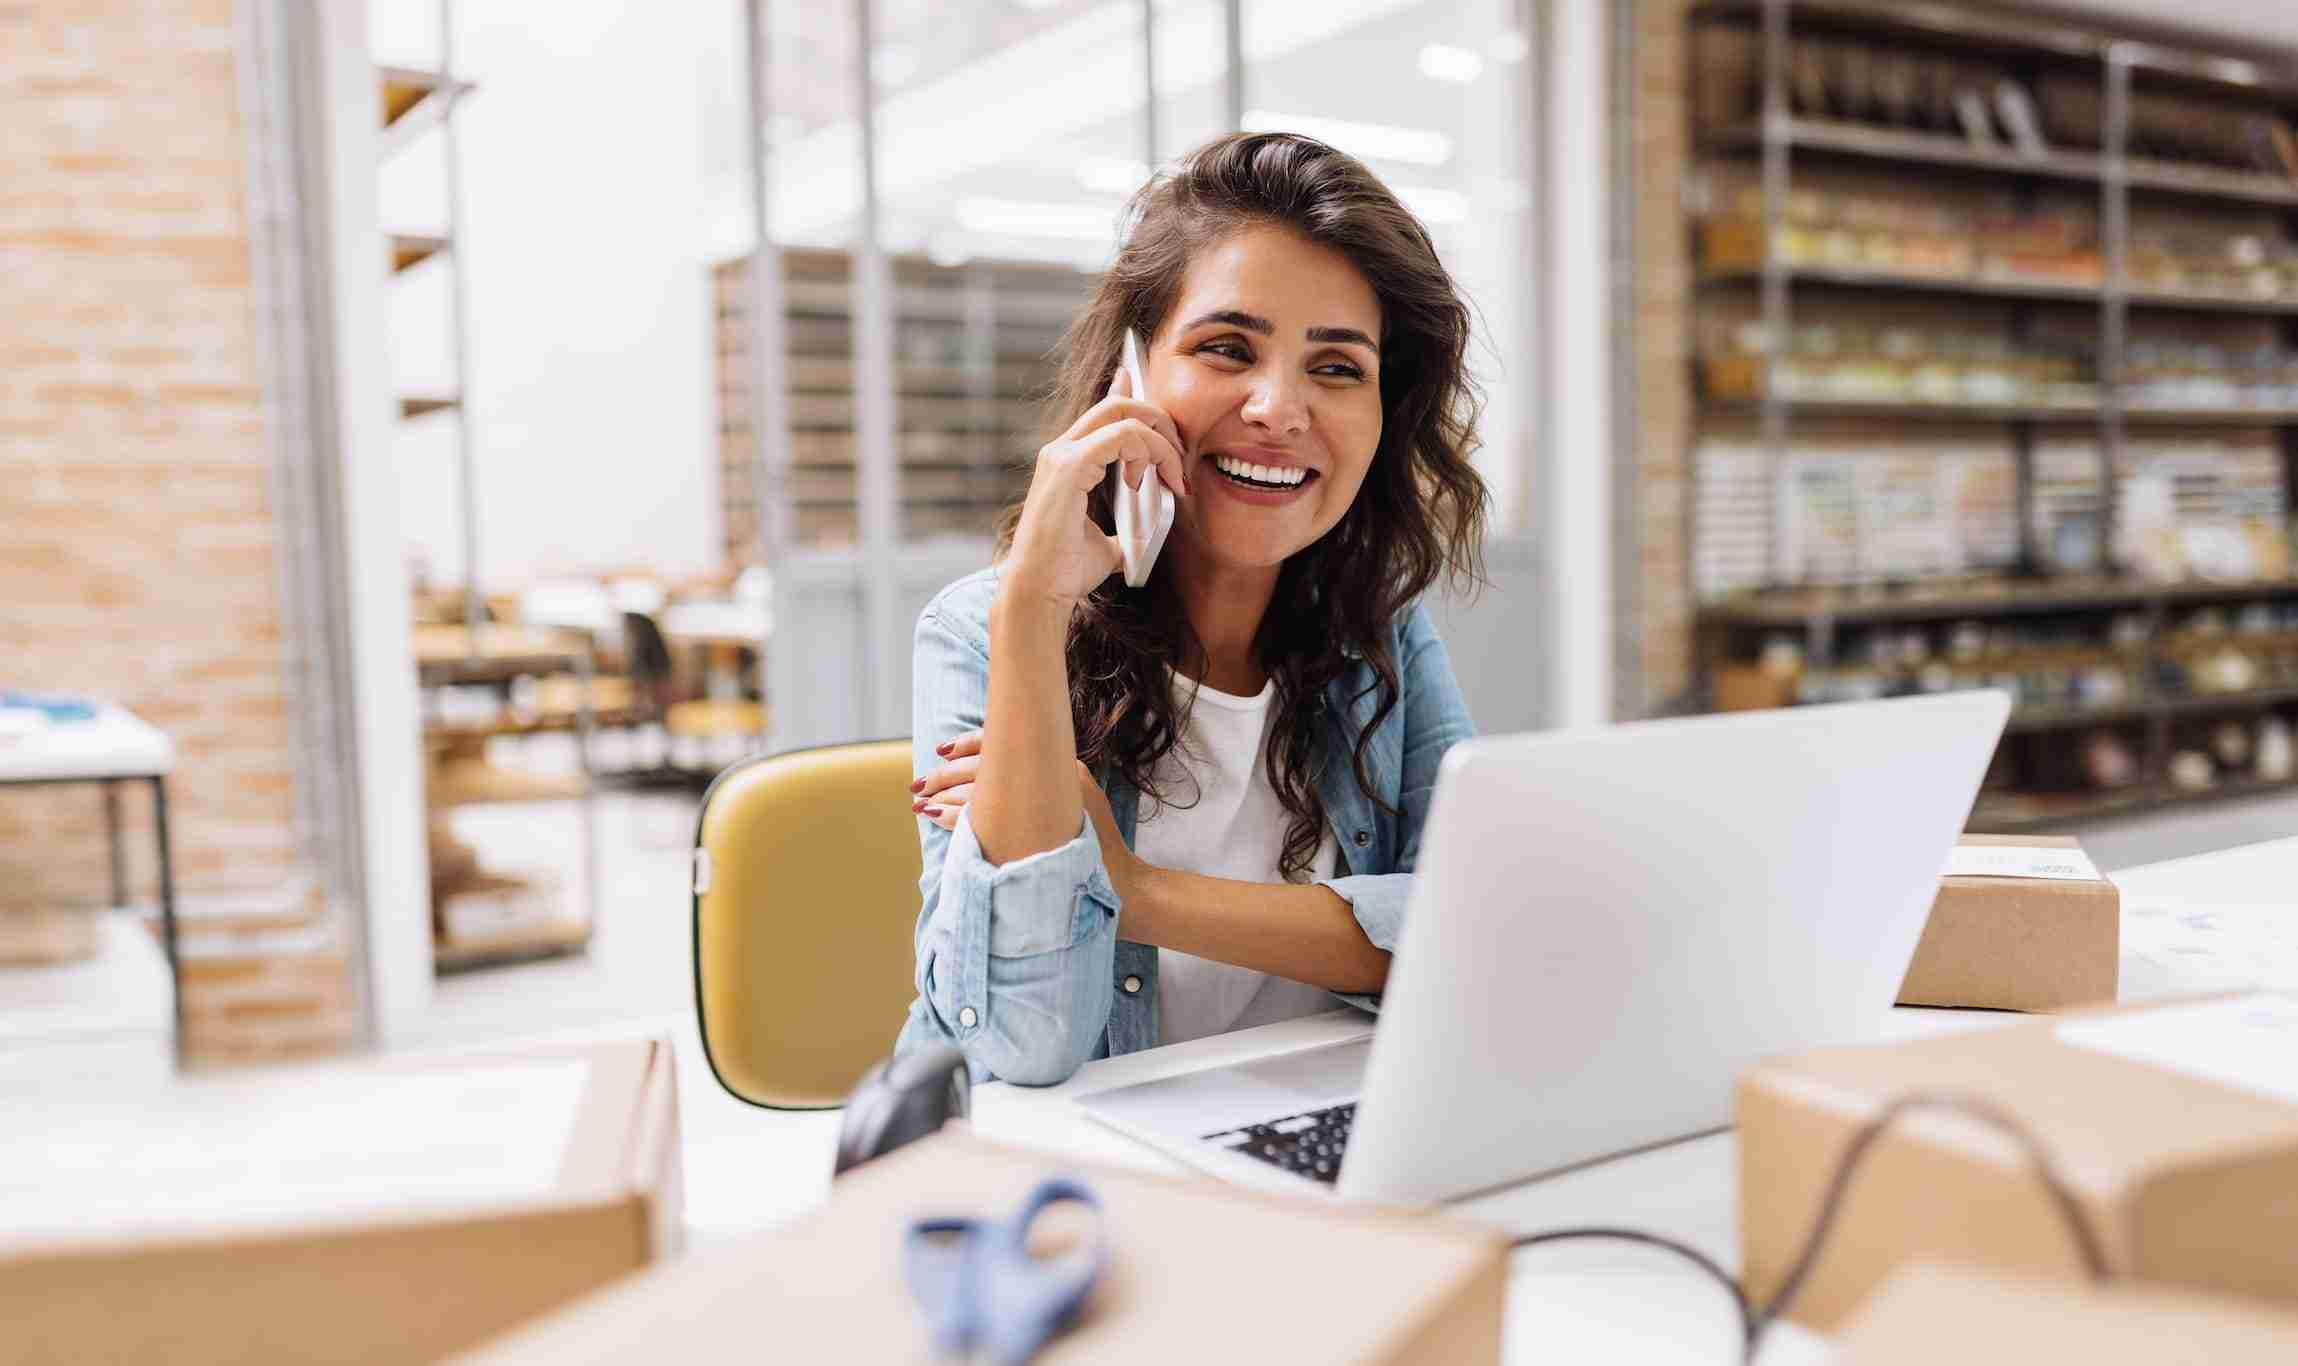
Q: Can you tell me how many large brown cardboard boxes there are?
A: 5